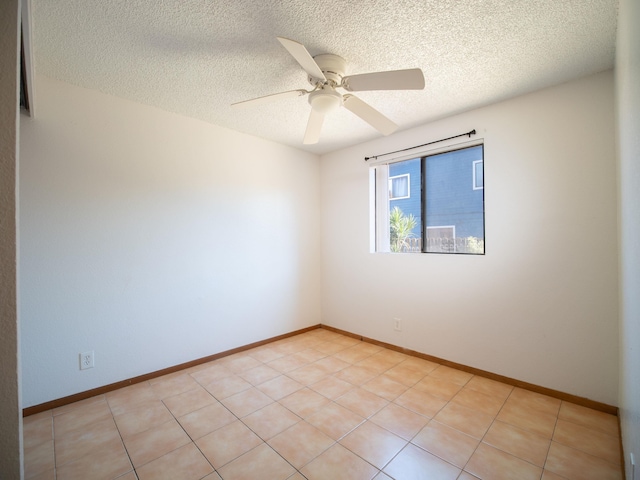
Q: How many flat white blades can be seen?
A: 5